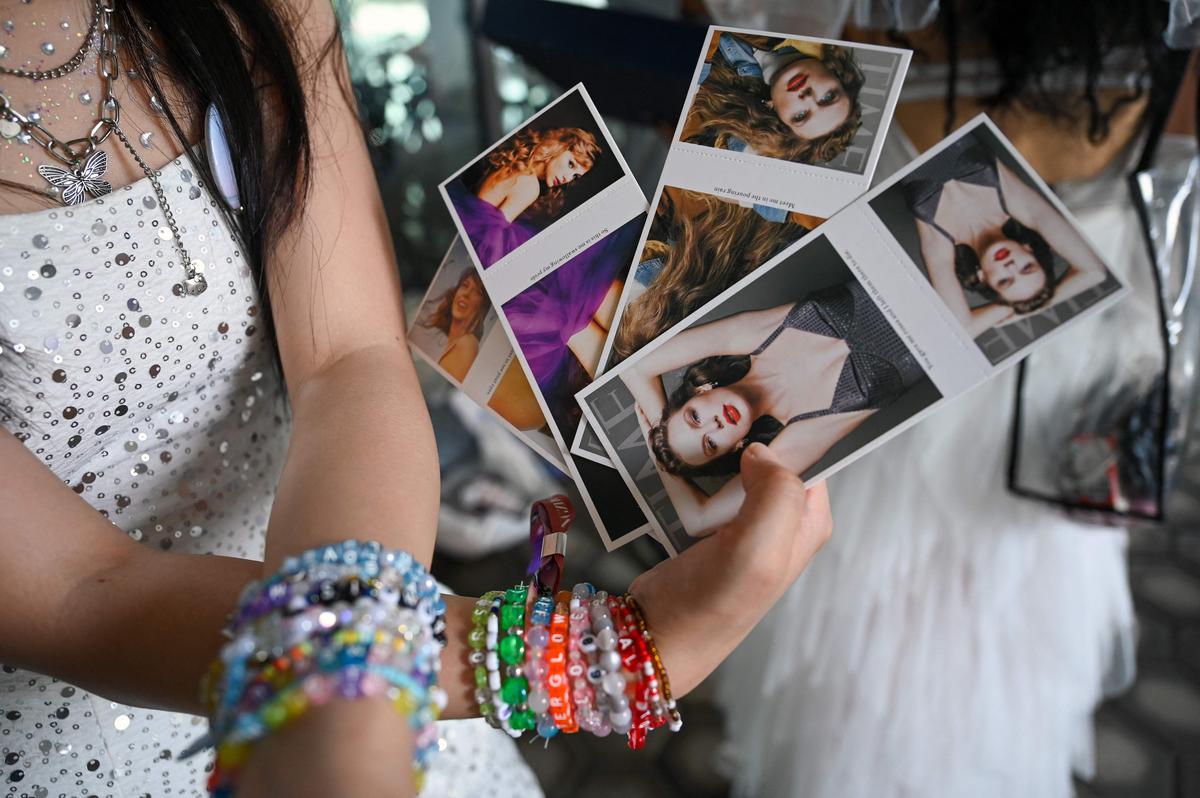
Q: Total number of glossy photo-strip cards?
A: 4